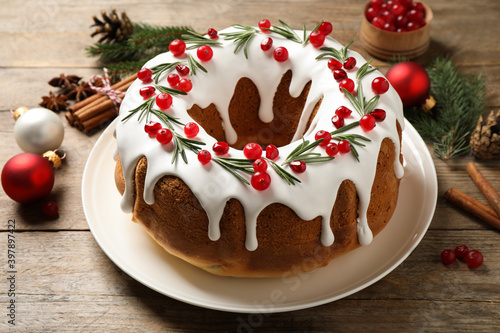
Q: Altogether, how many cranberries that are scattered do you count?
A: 4